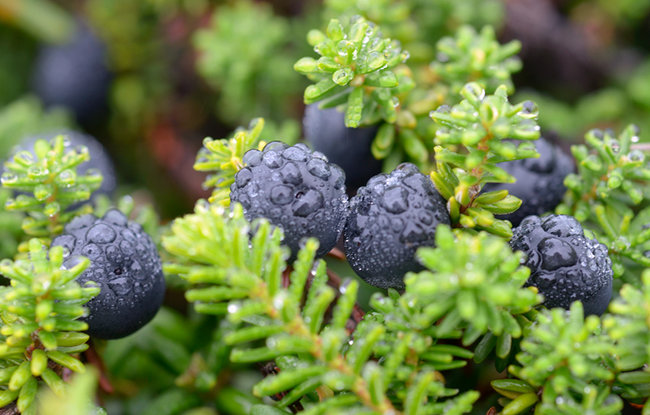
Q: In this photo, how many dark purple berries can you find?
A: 8